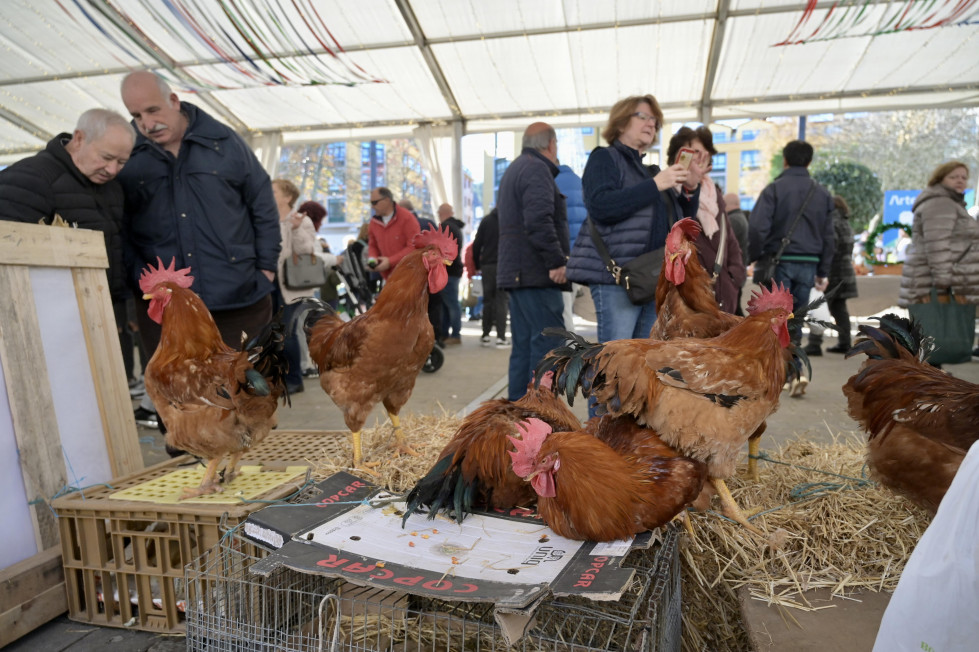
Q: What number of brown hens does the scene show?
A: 7